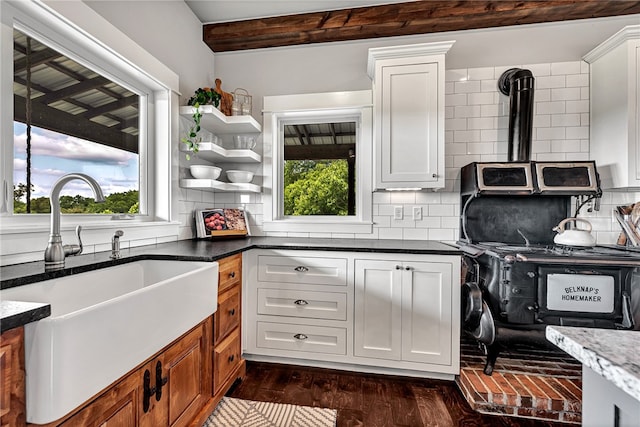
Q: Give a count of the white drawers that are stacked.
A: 3